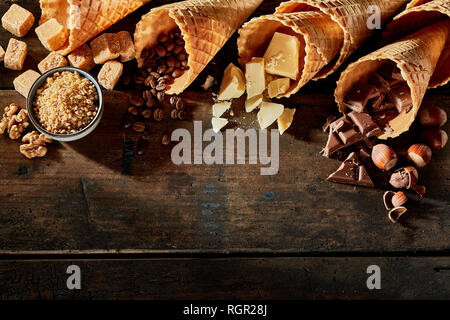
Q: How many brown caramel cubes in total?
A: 10